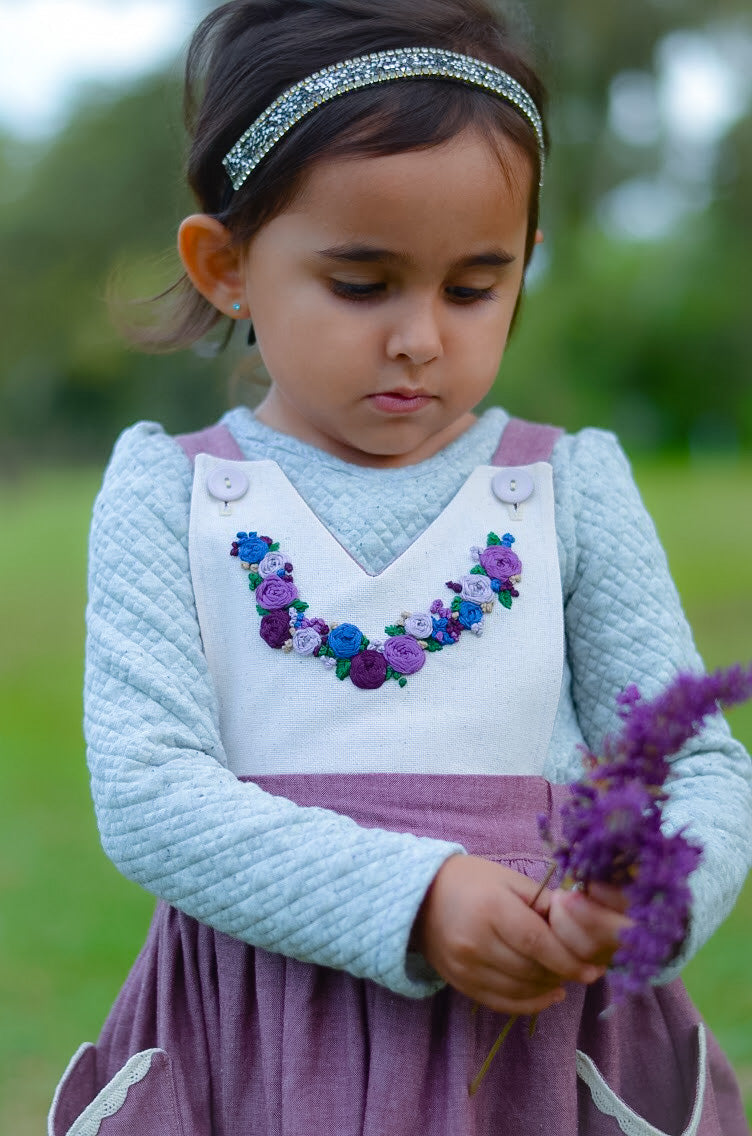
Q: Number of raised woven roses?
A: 12